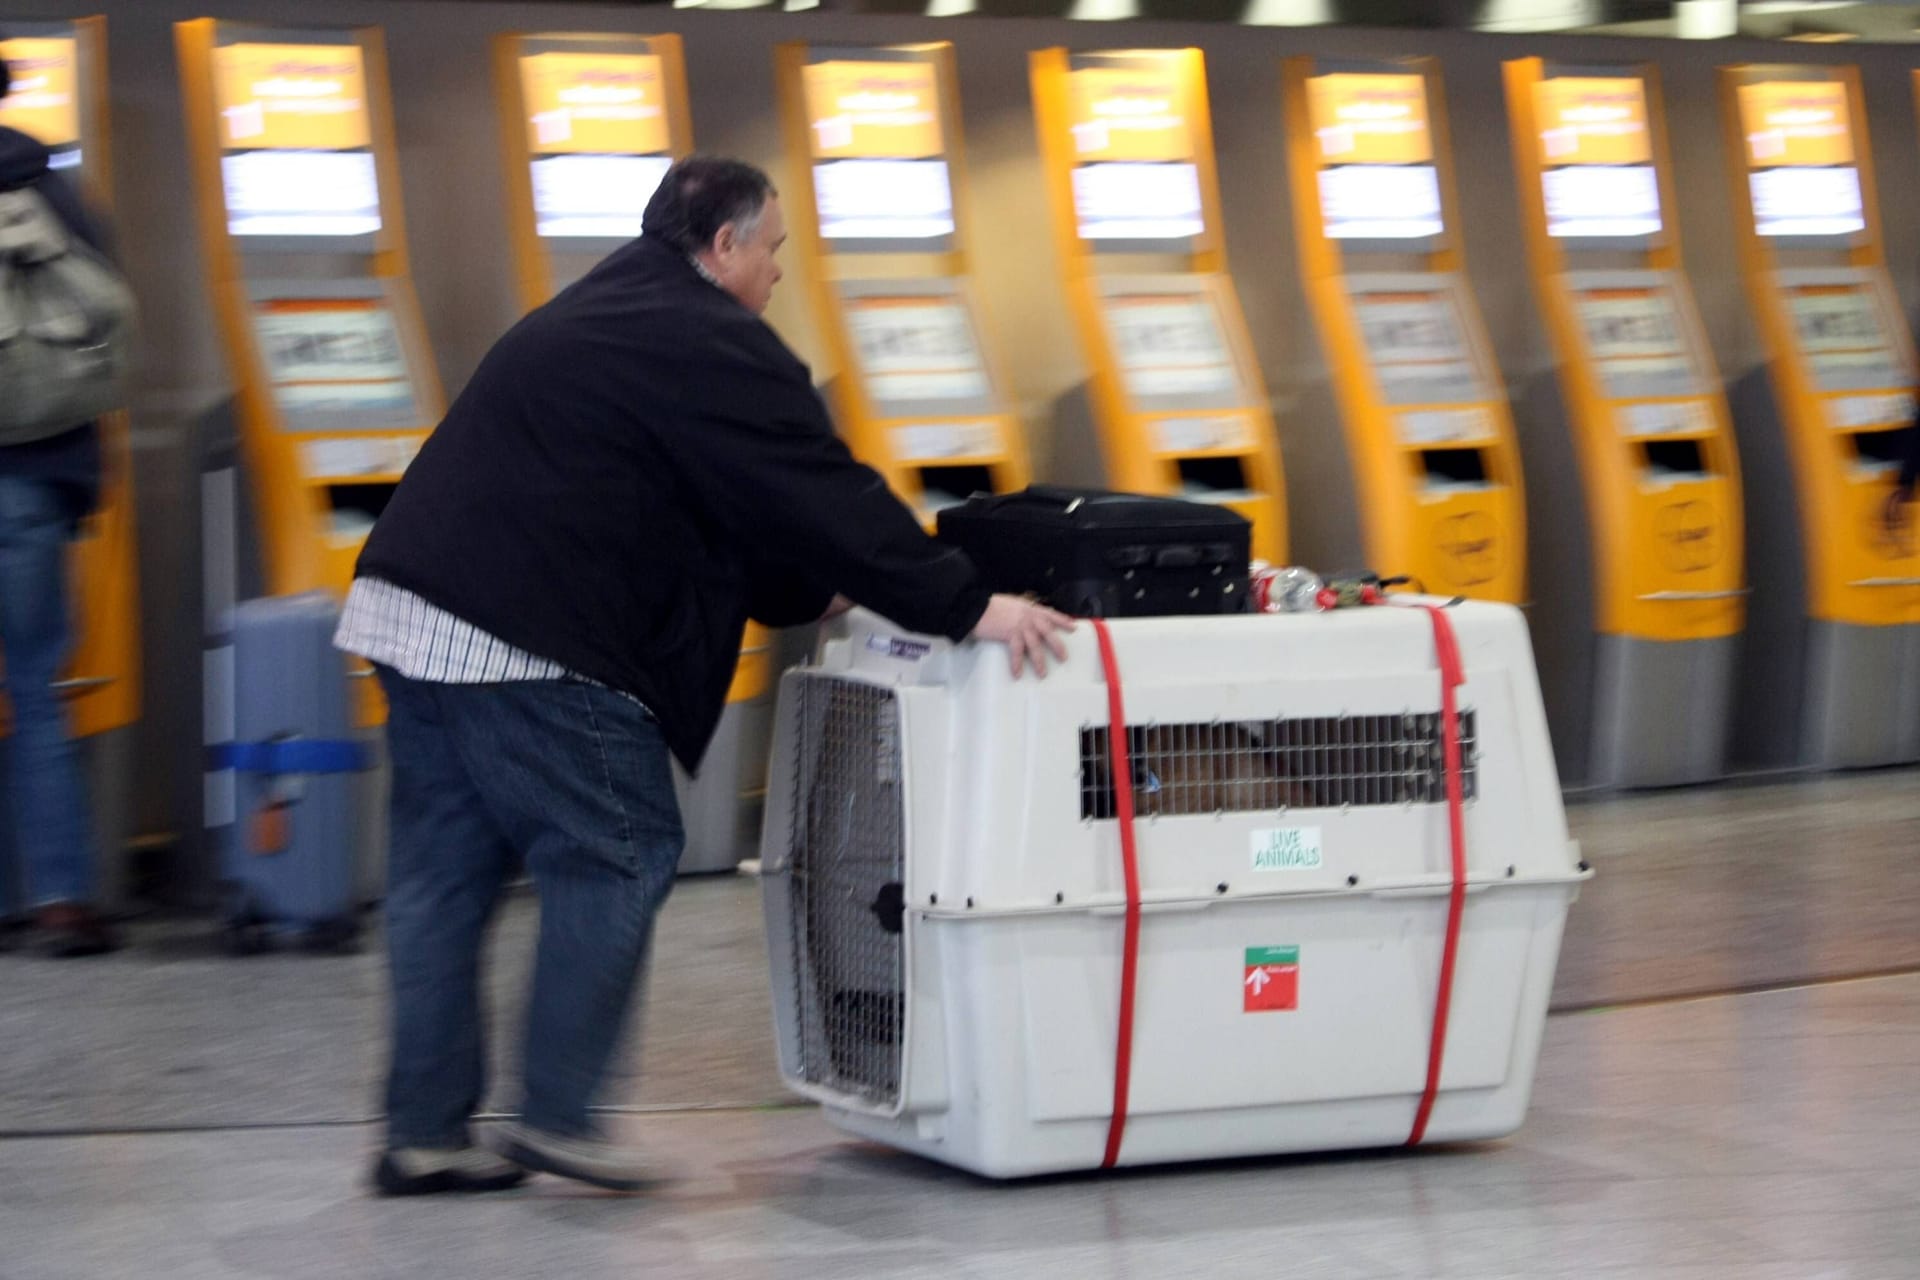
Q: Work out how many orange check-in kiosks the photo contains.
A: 8